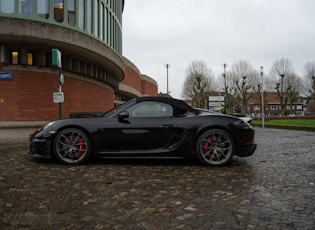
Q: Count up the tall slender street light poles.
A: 3